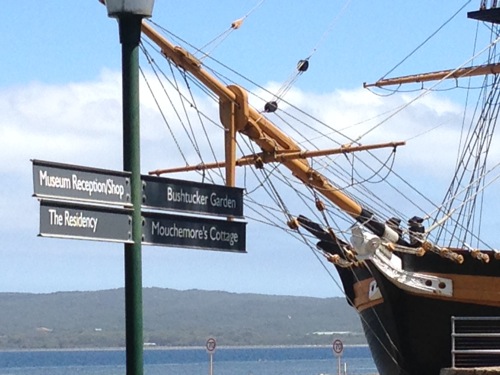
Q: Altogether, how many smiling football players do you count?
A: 0